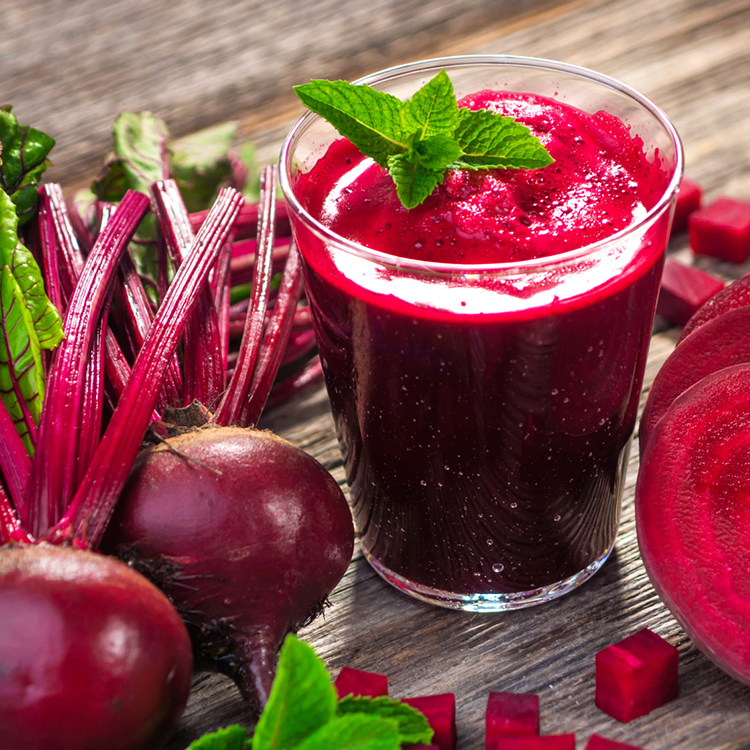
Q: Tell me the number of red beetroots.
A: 2